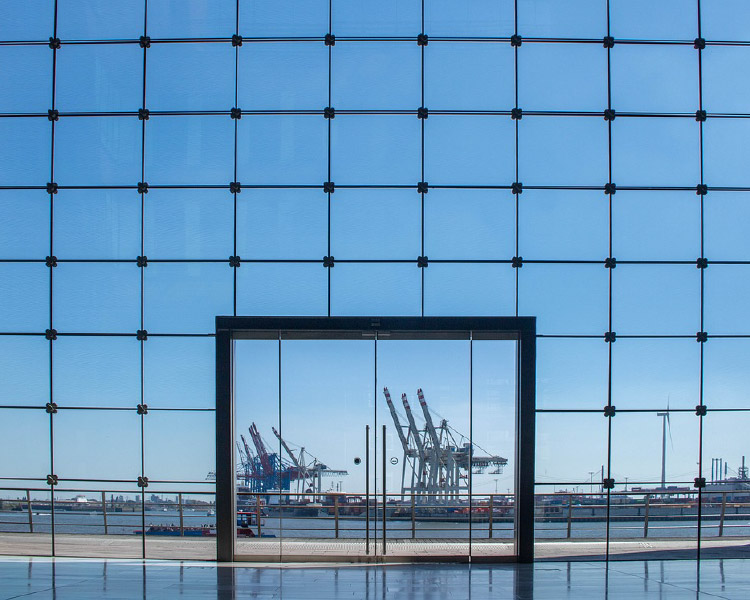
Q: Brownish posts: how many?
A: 10